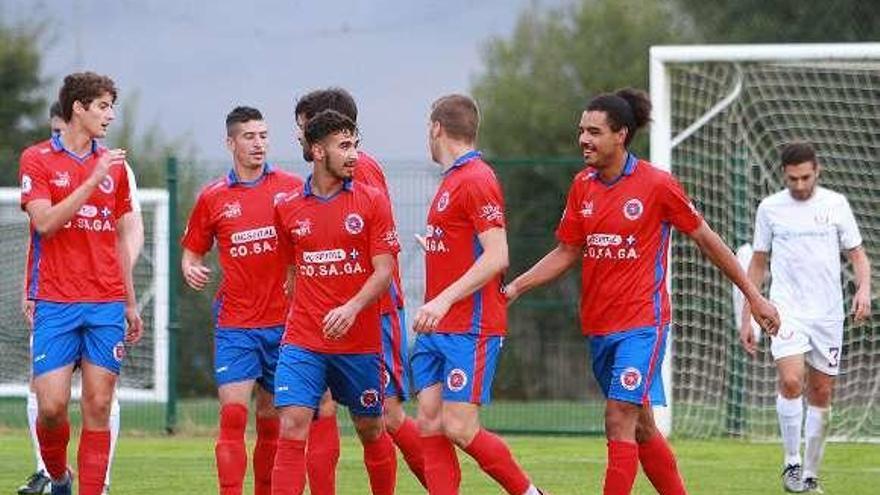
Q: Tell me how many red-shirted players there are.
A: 6